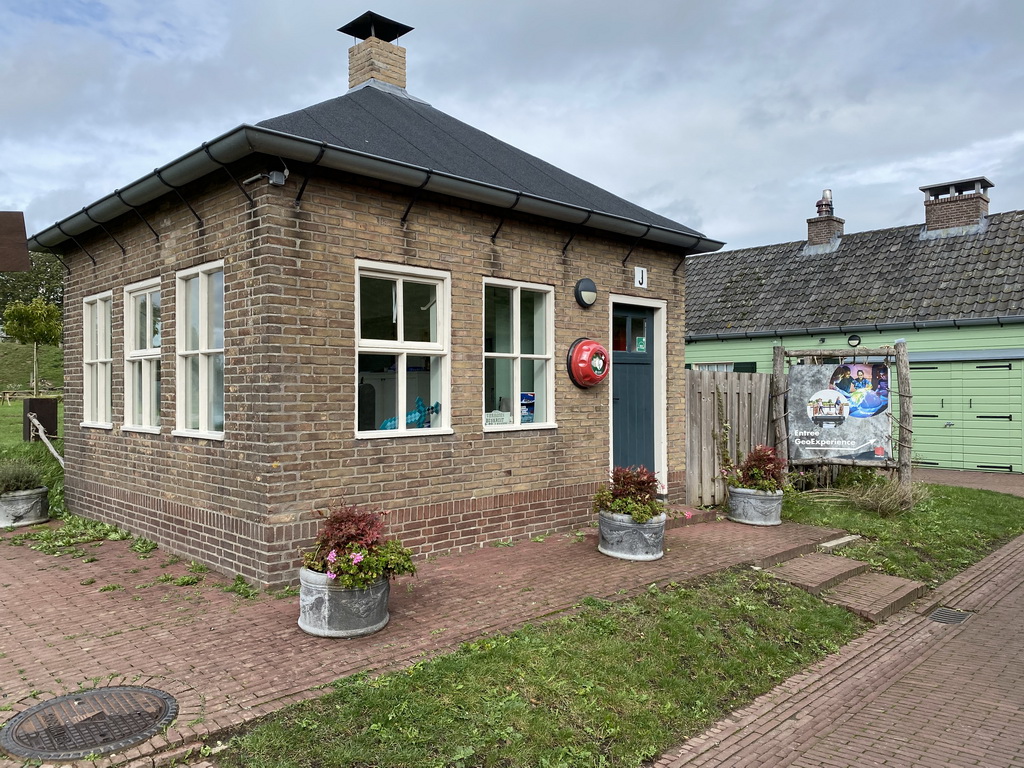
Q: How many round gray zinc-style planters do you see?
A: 4